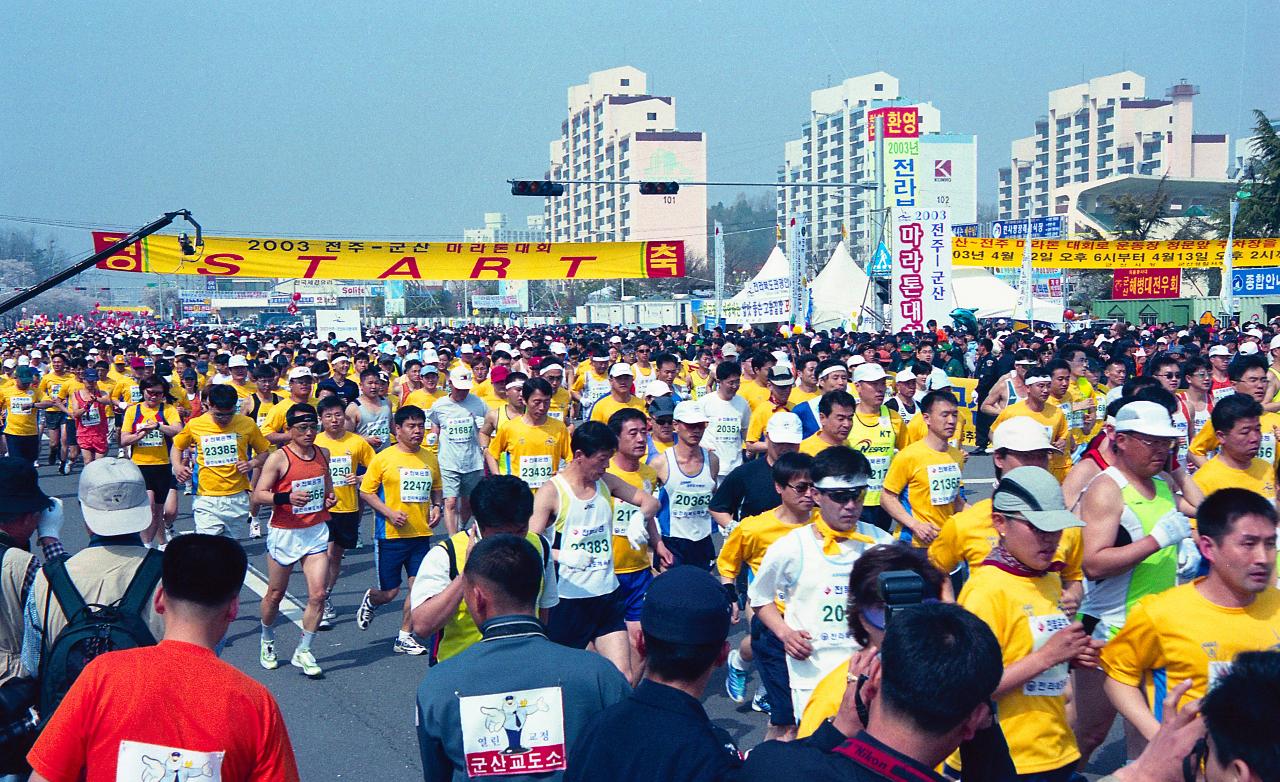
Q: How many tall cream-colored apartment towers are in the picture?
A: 3